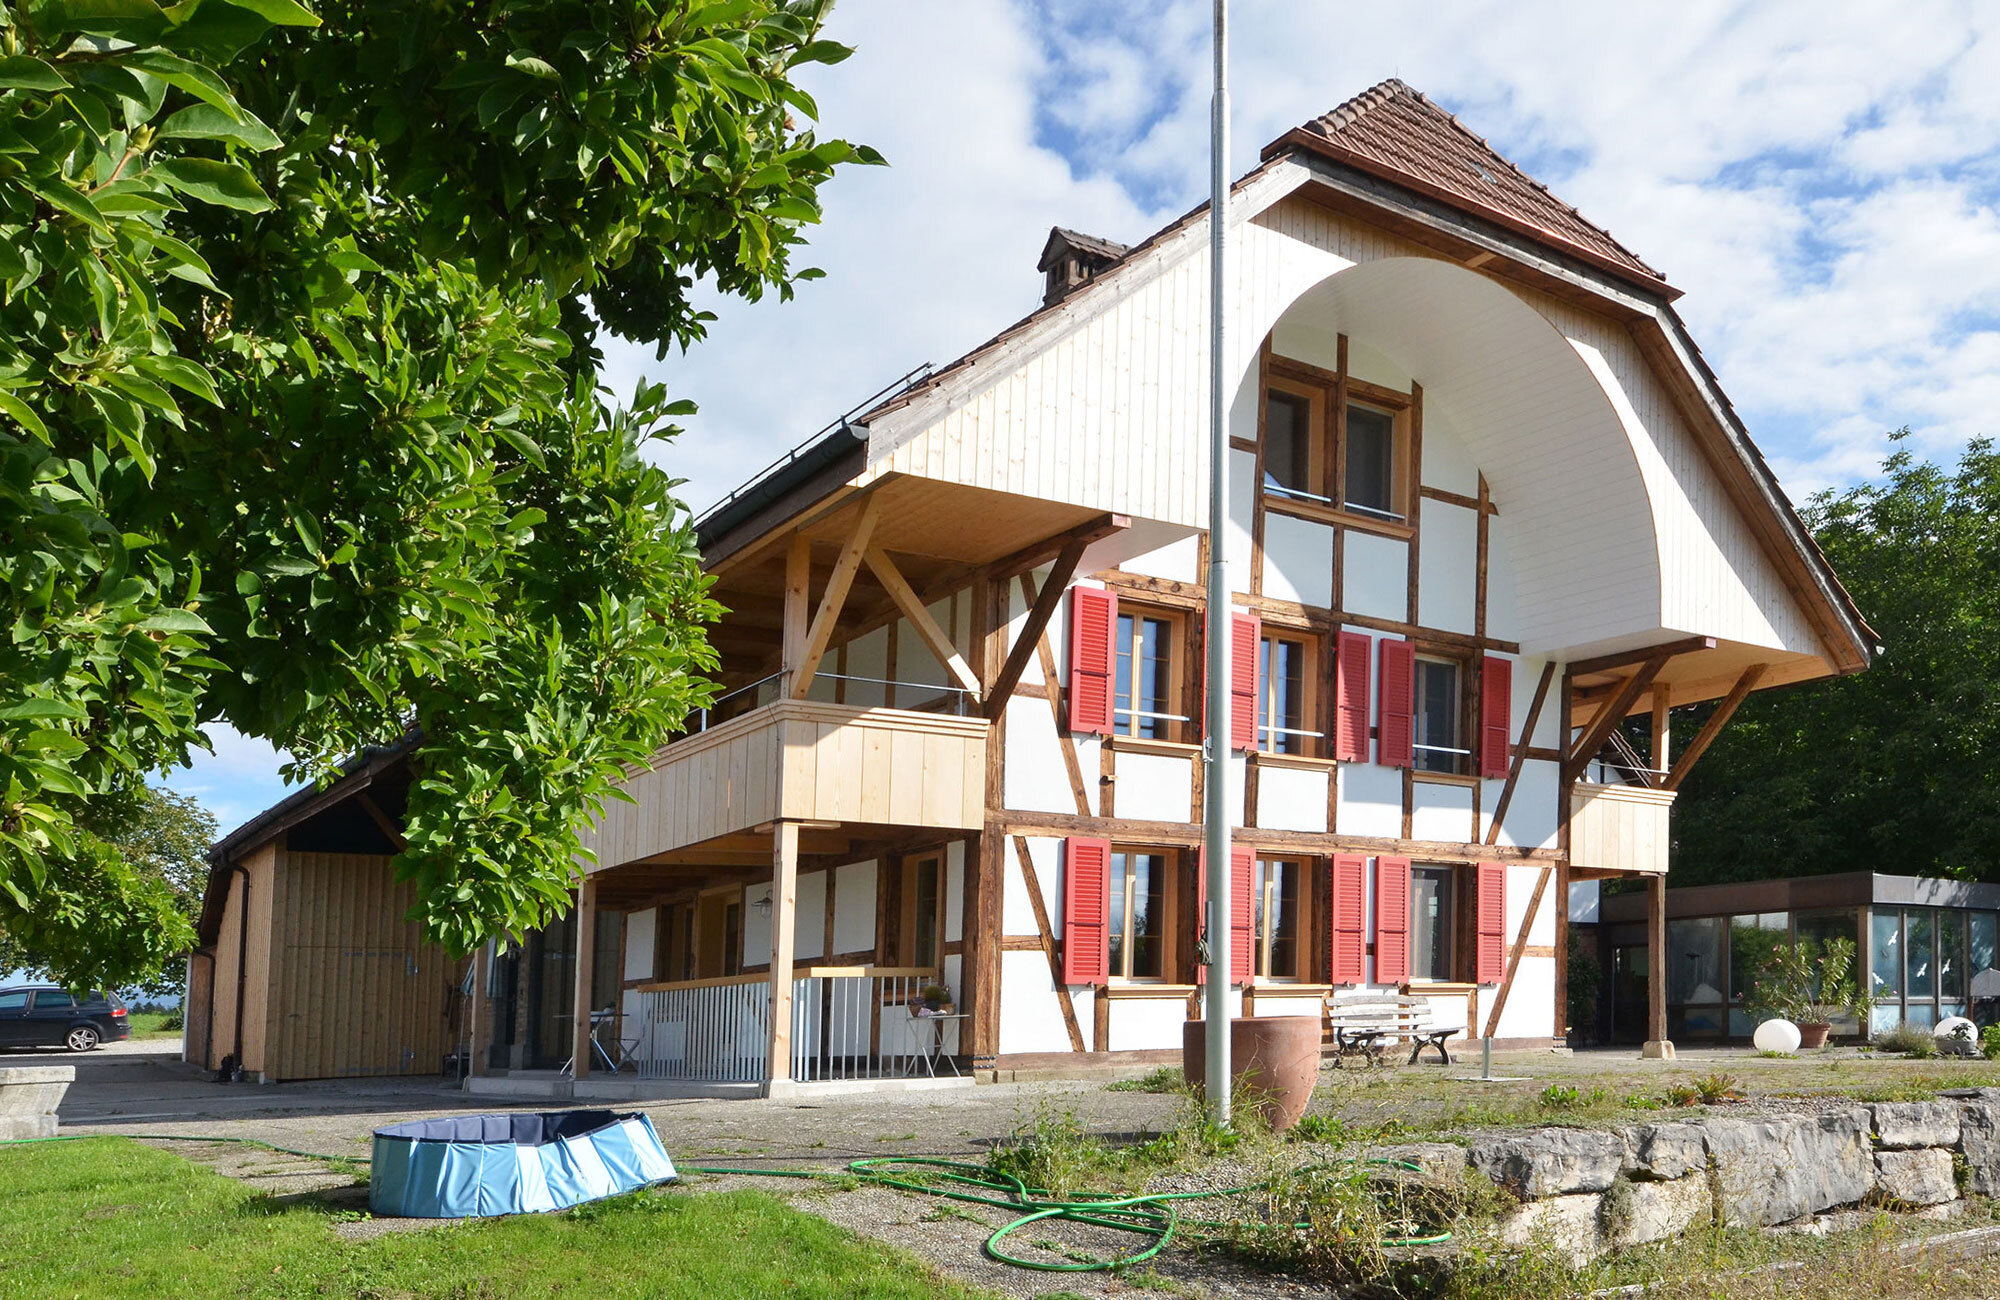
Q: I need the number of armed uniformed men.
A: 0